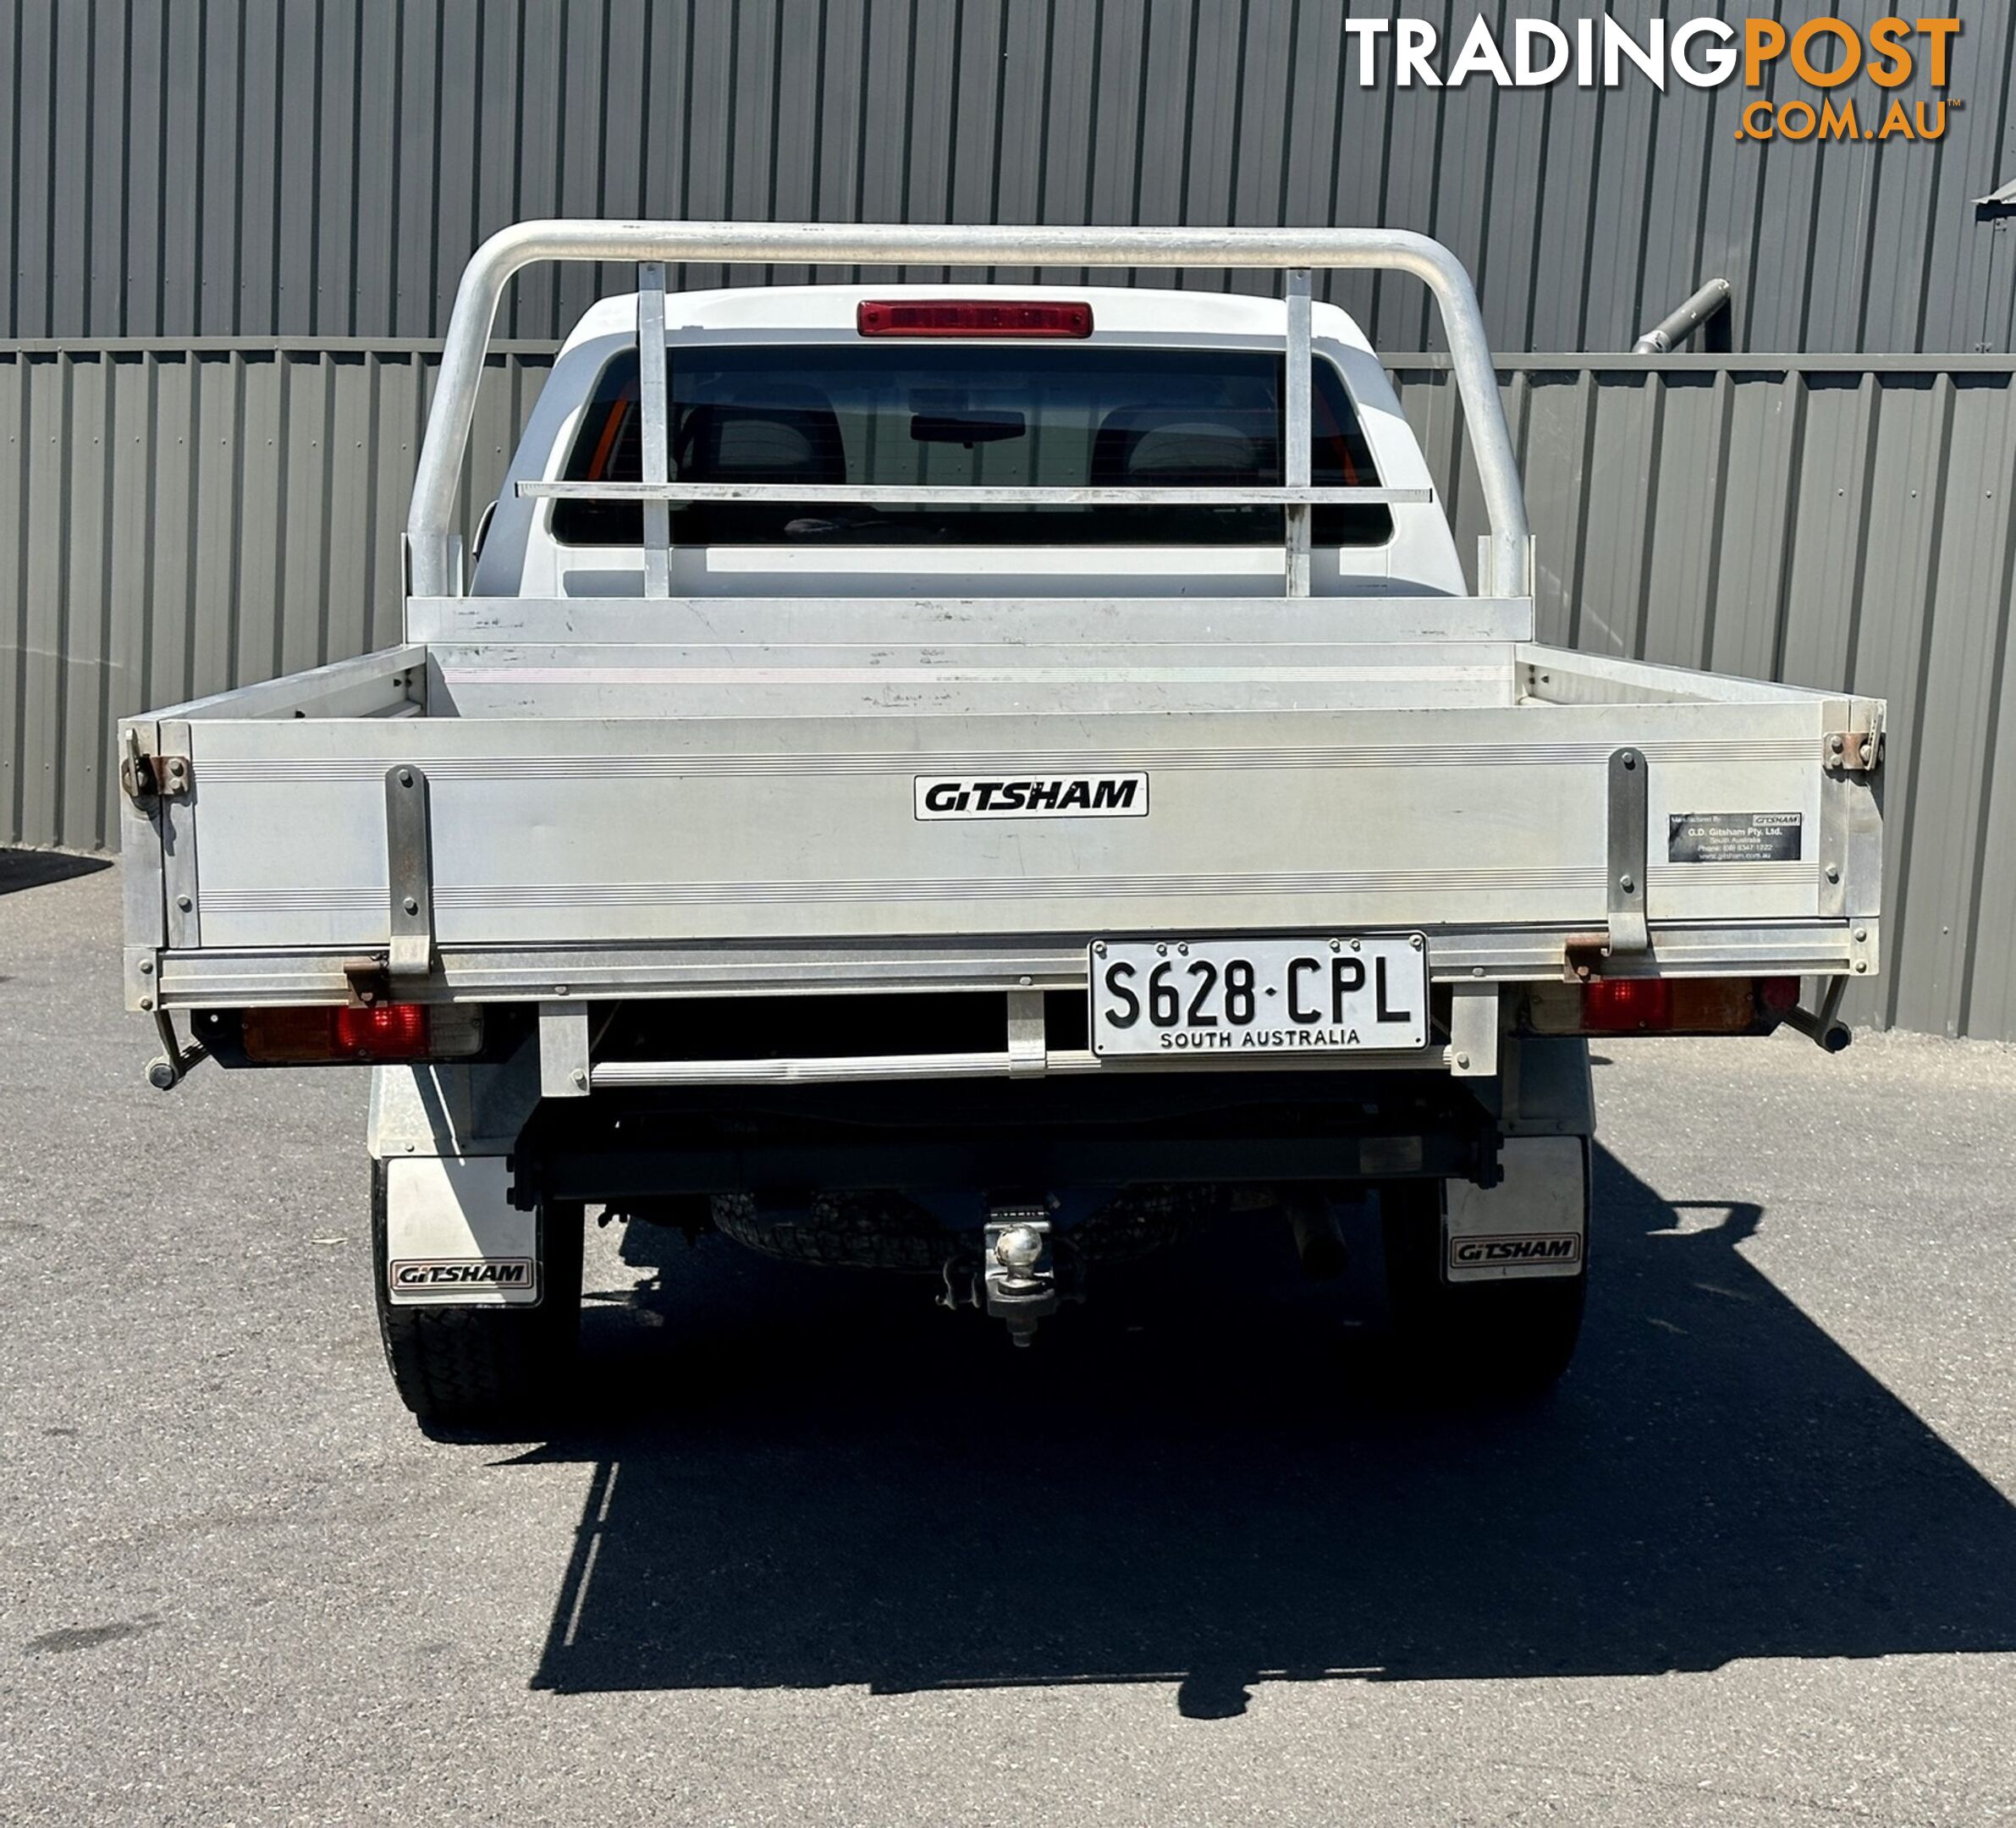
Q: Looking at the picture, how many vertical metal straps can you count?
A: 2